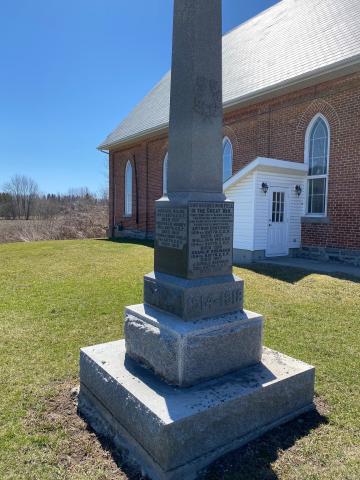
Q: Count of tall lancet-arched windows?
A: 4